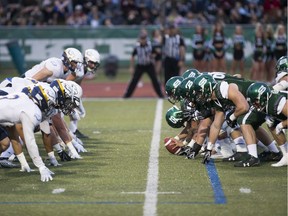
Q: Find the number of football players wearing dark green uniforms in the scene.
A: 7